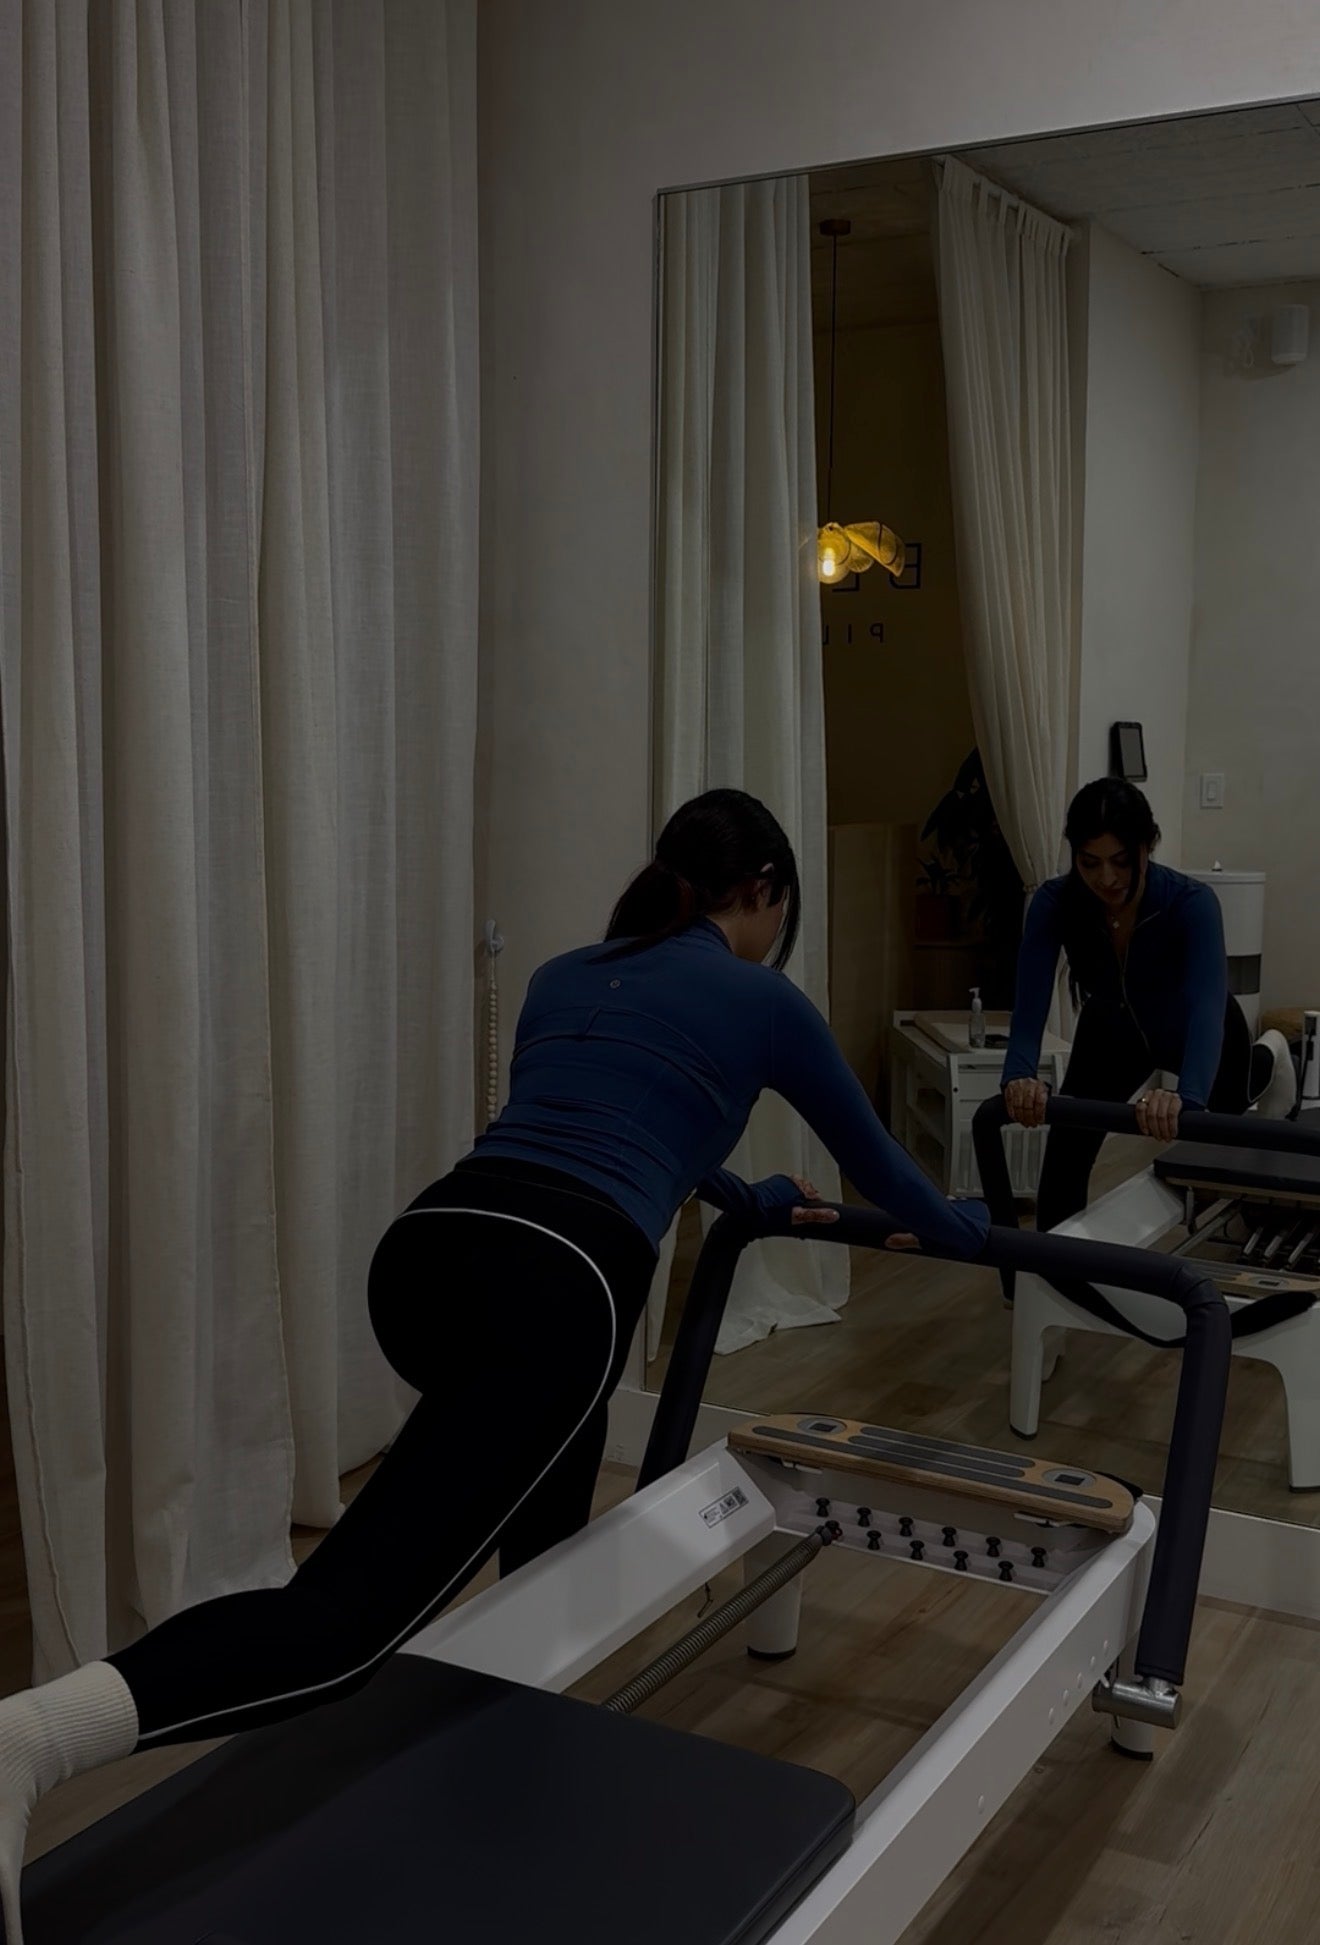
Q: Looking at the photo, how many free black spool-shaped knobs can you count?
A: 10